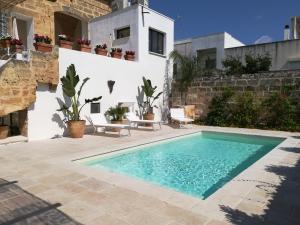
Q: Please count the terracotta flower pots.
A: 12